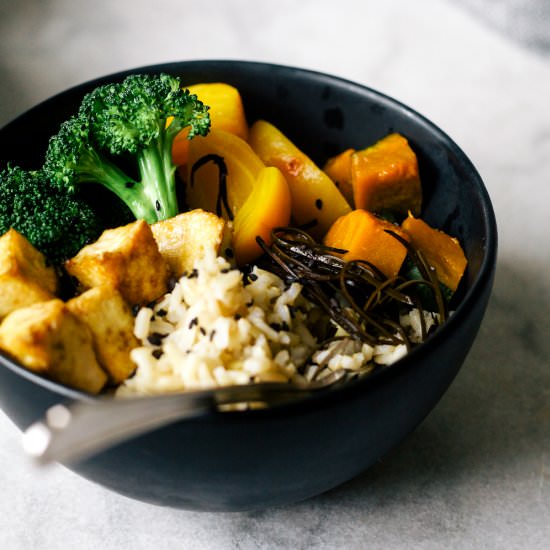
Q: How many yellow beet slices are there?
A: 4